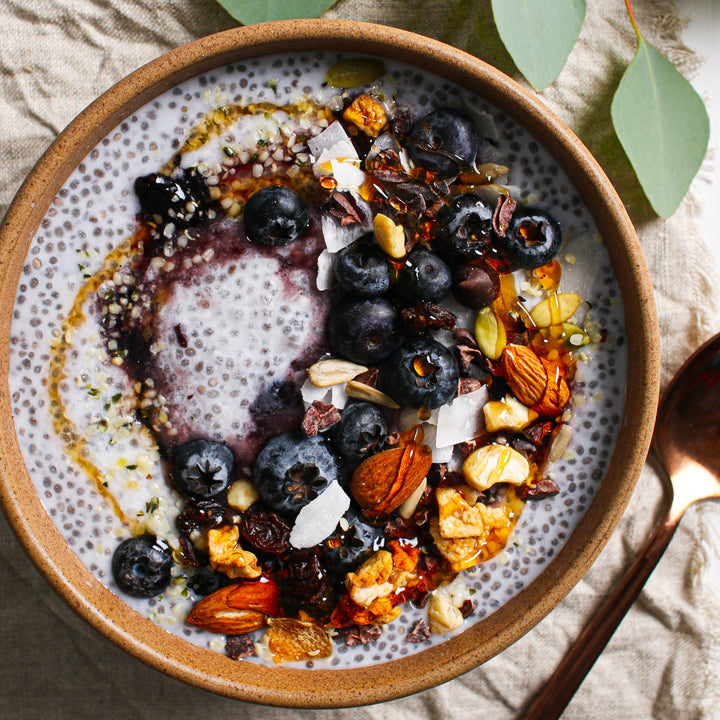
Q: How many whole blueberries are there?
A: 13